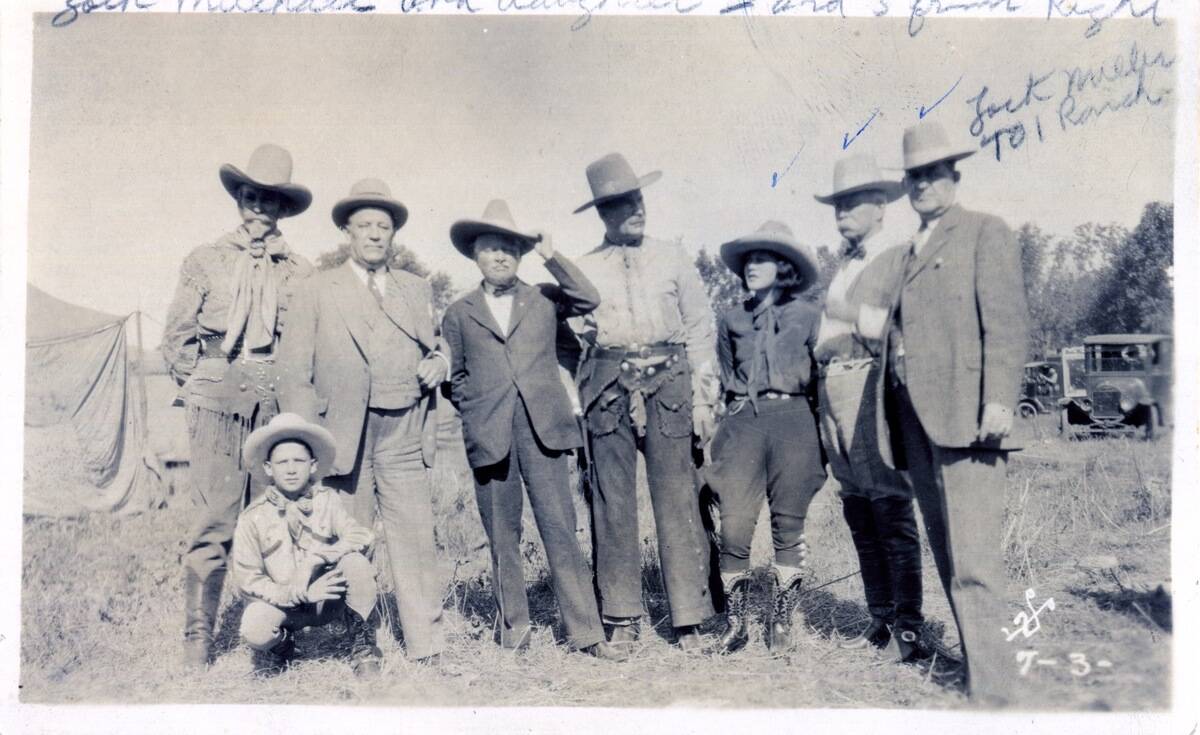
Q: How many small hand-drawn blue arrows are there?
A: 3